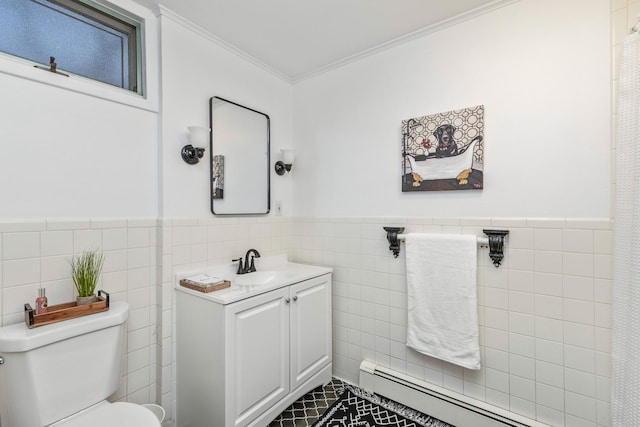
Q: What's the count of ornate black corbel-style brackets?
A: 2